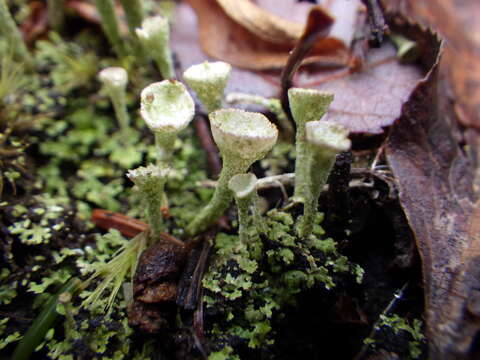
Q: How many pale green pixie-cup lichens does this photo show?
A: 9